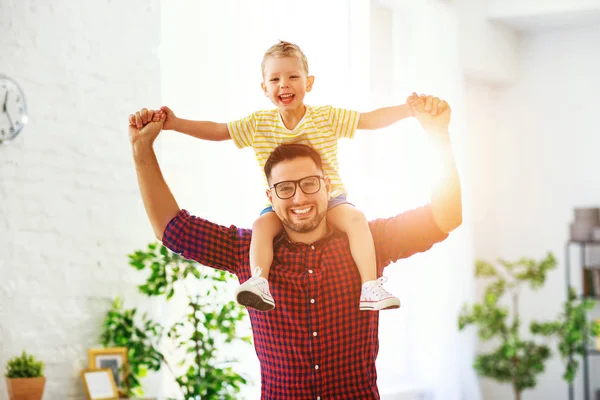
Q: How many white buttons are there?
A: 6